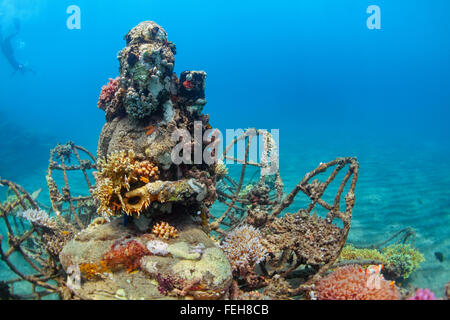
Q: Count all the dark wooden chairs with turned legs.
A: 0